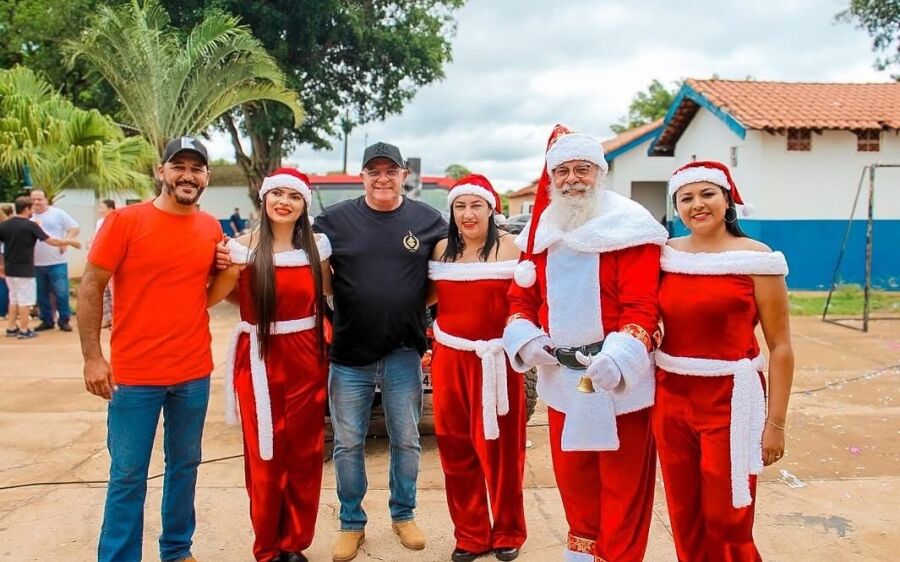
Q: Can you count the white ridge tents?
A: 0